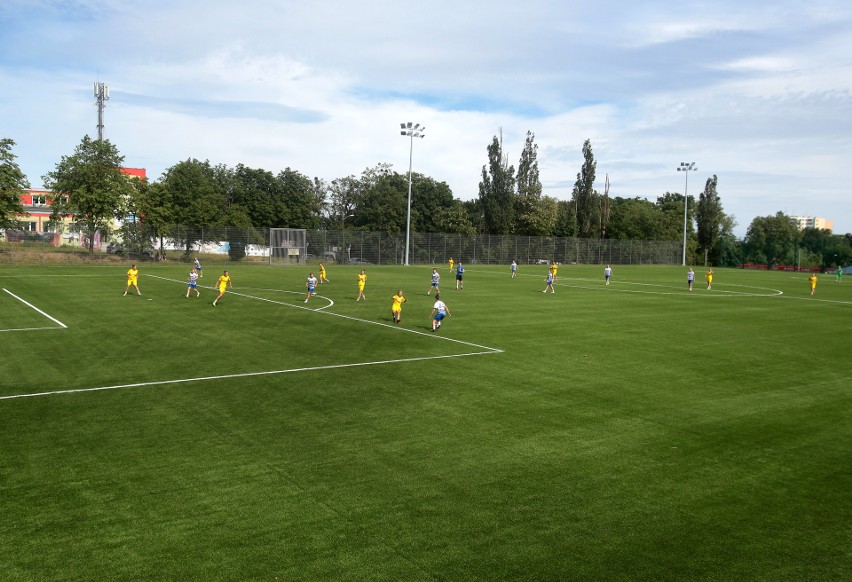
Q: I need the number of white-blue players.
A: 9